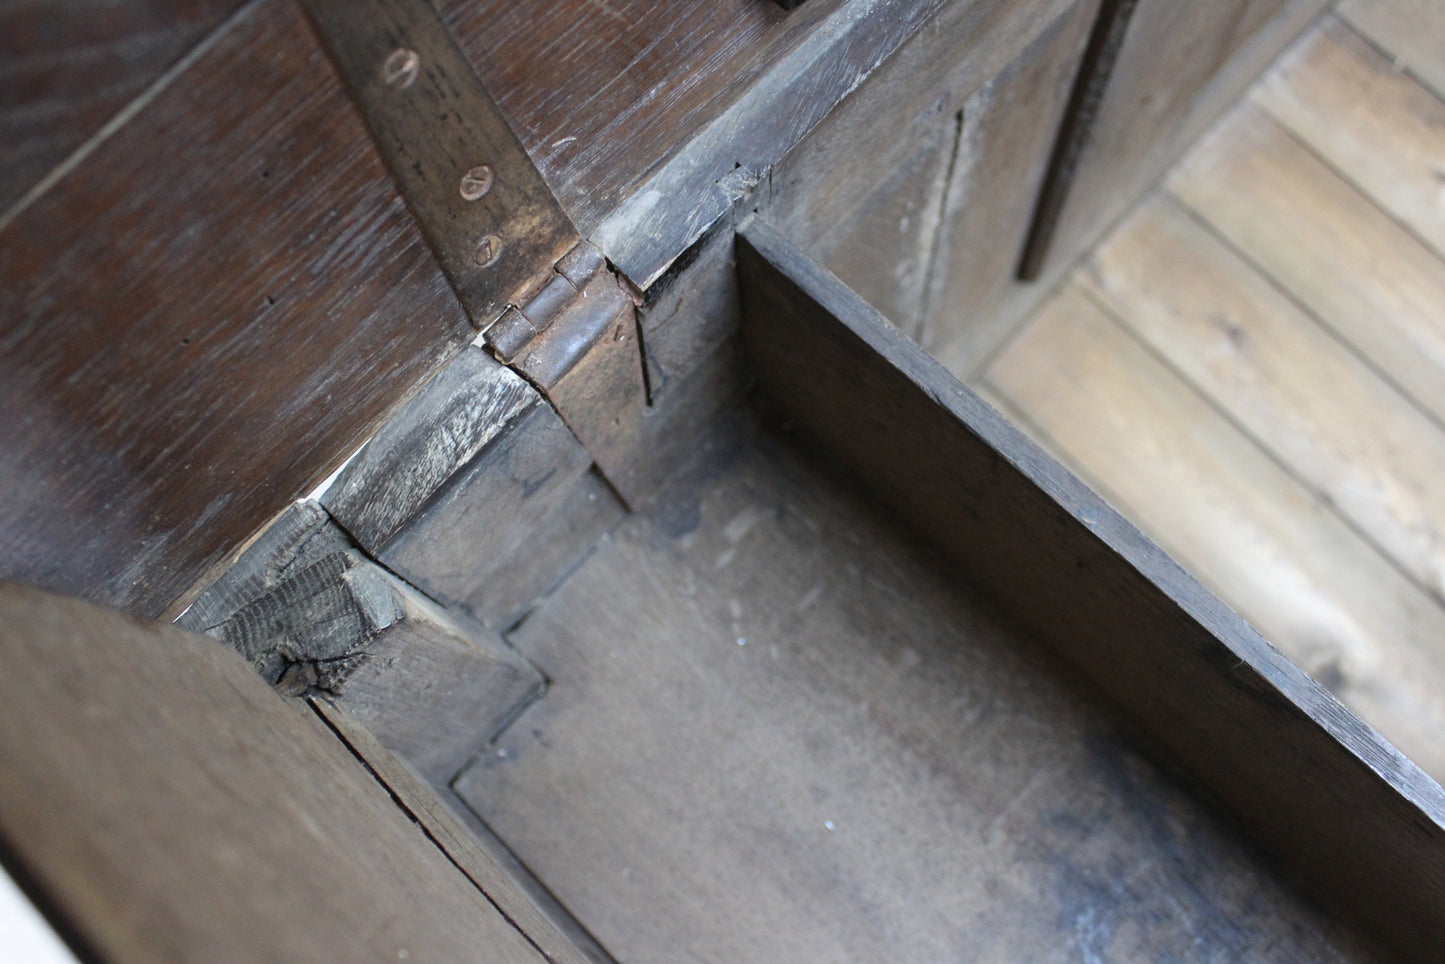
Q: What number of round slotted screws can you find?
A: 3